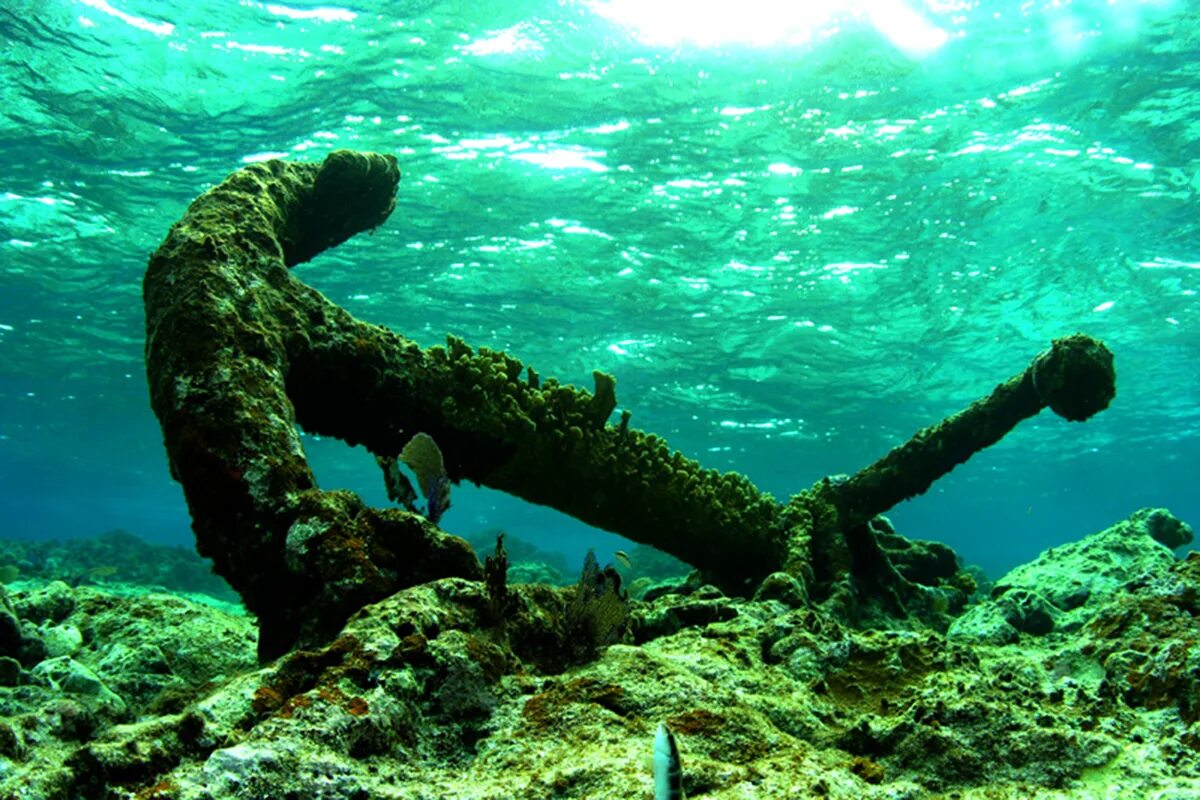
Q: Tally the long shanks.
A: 1